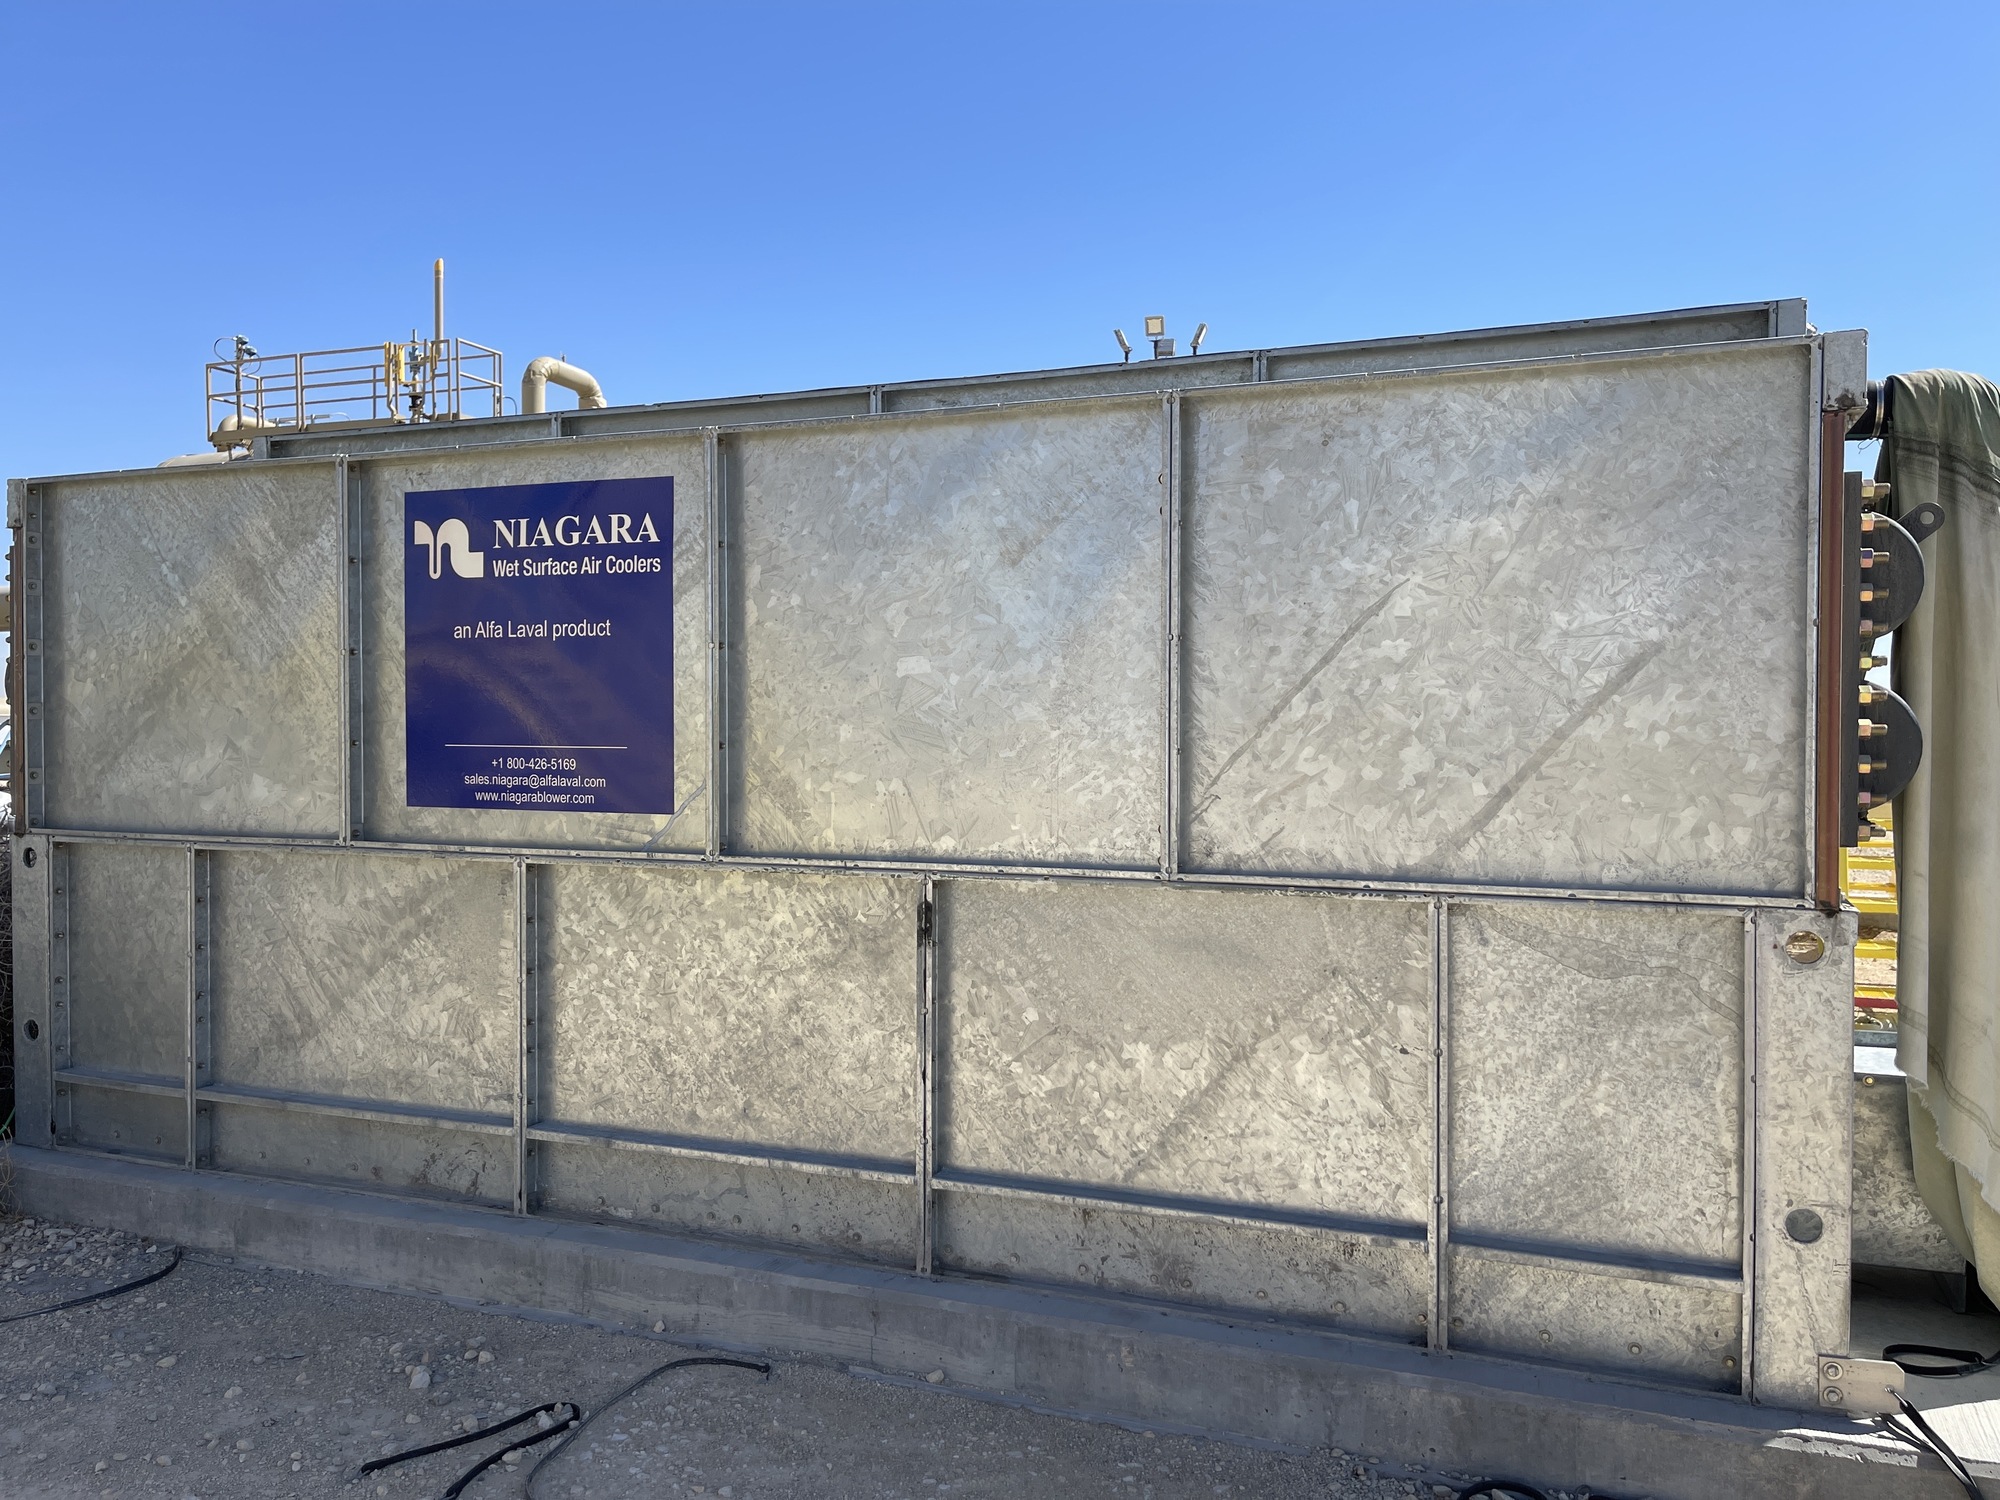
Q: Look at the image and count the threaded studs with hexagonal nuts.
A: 11